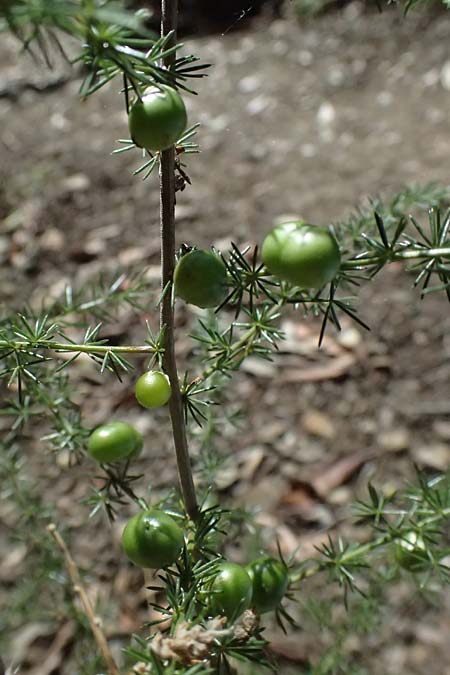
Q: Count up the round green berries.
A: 9